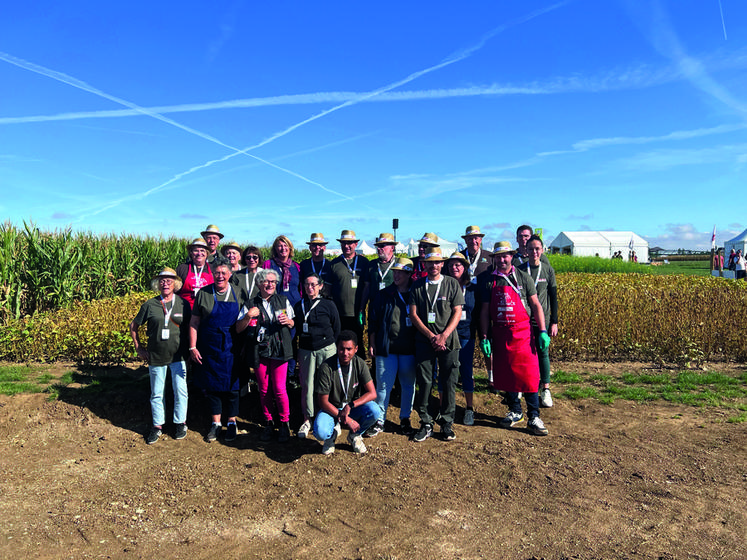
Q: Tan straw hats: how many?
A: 13